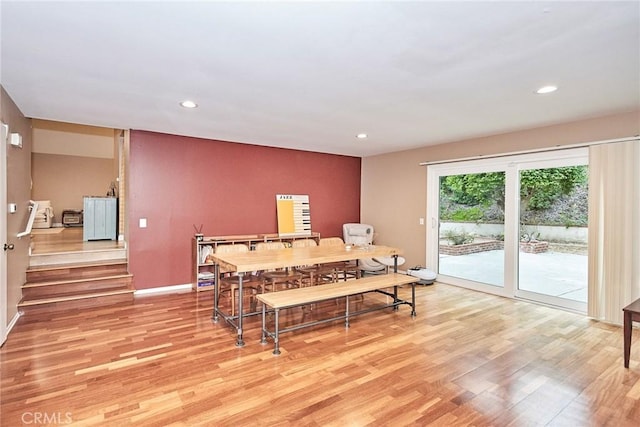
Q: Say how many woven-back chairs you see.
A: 4